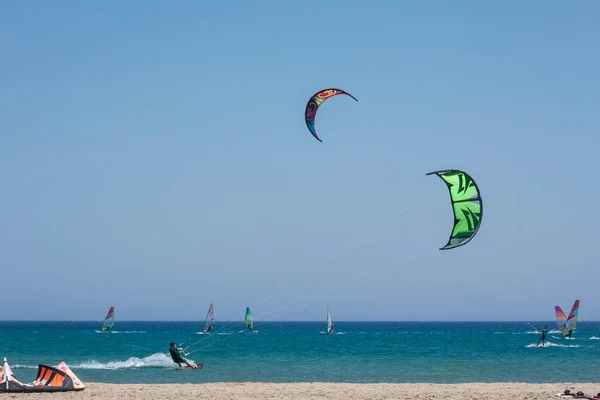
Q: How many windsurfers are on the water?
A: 6